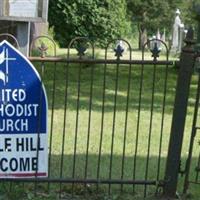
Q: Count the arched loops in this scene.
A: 5